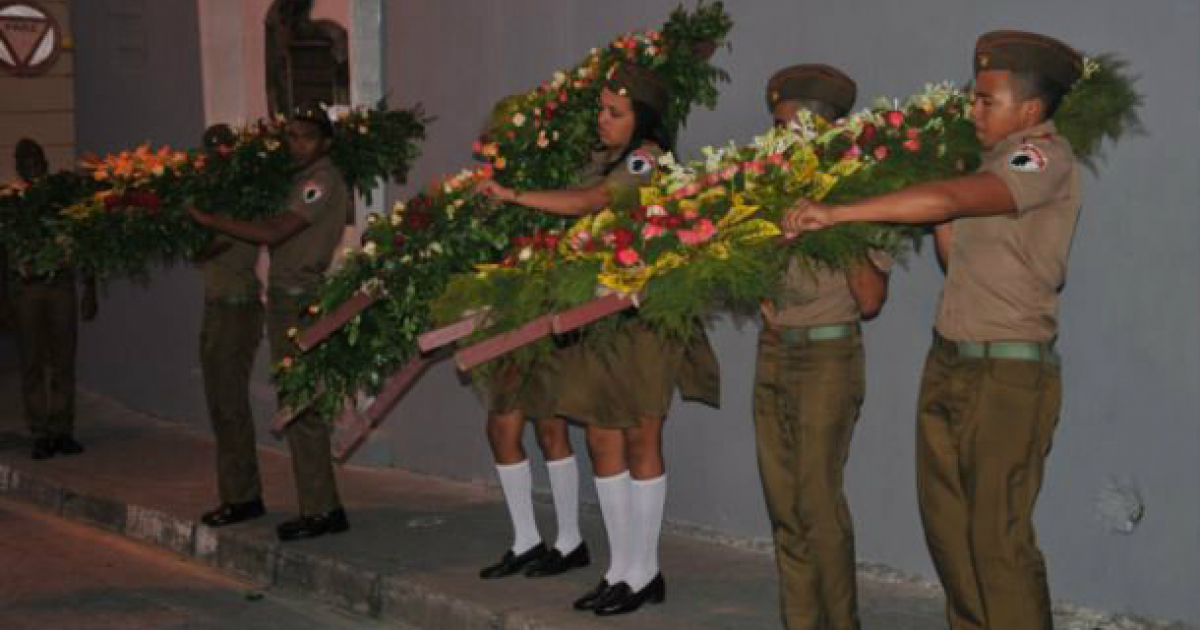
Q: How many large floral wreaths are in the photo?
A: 3